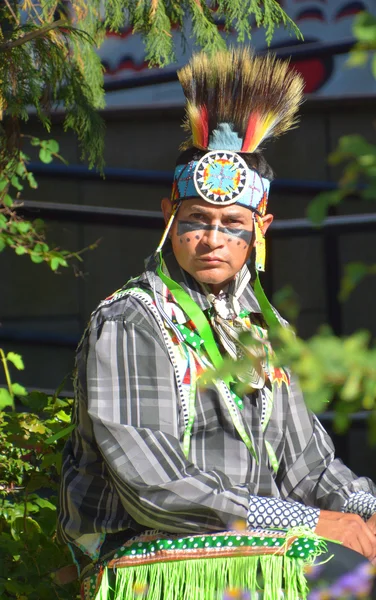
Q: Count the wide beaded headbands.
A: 1